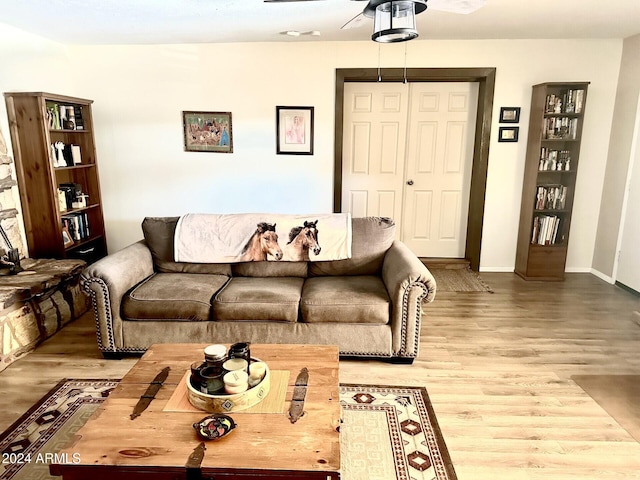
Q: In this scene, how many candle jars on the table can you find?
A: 7